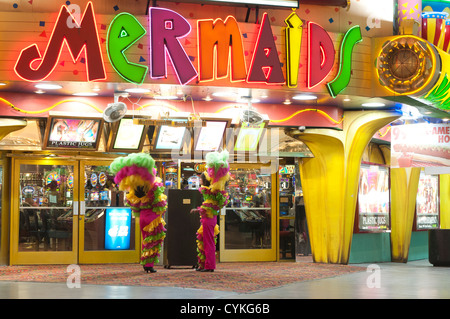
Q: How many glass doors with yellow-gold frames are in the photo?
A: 3